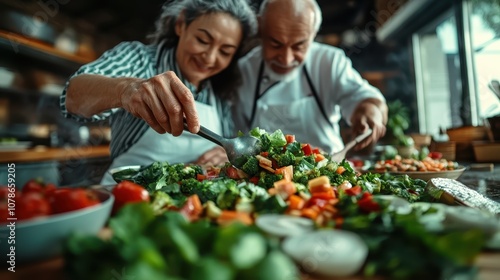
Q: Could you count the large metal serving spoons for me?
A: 1